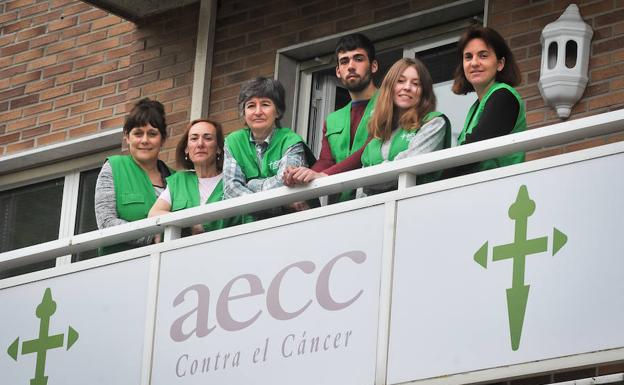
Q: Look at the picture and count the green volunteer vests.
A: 6